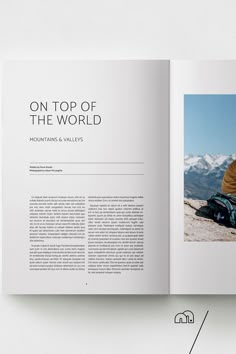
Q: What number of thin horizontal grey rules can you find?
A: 2